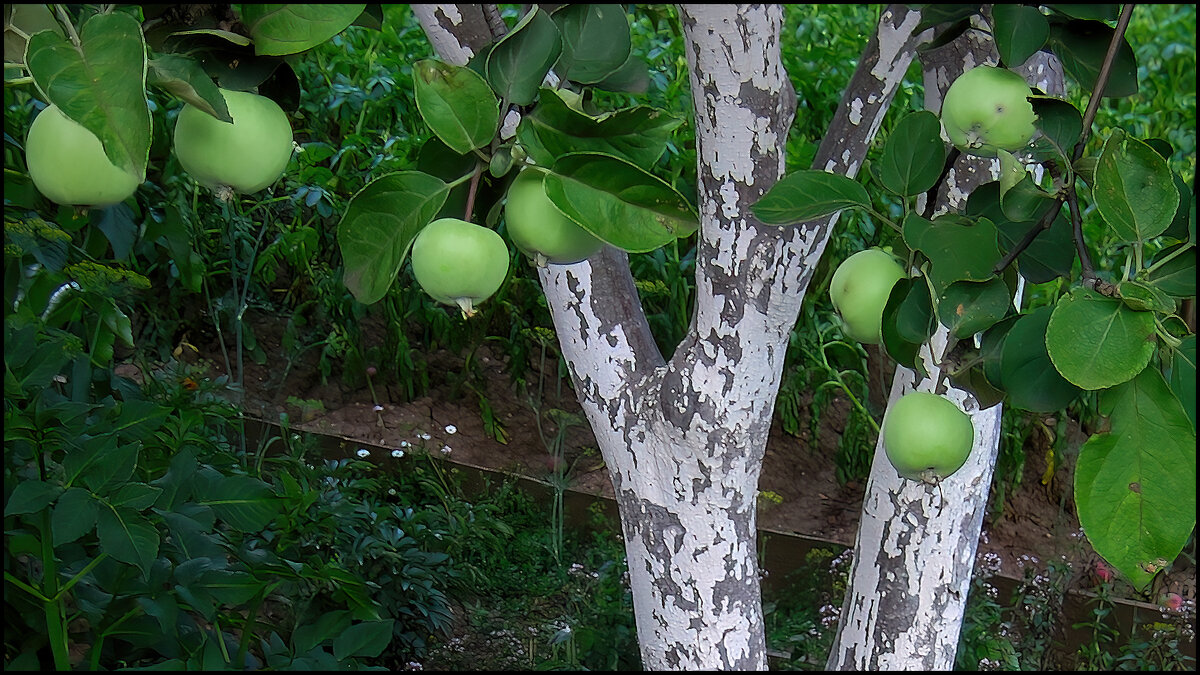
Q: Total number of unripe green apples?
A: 7